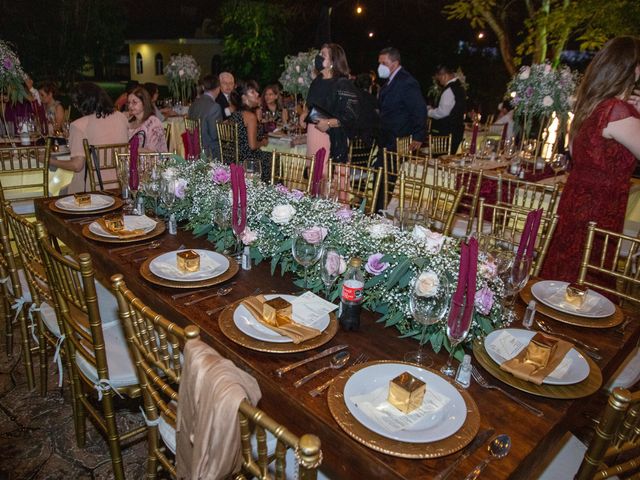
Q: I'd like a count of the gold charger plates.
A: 7